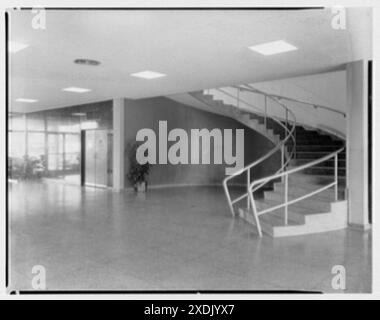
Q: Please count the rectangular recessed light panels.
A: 5